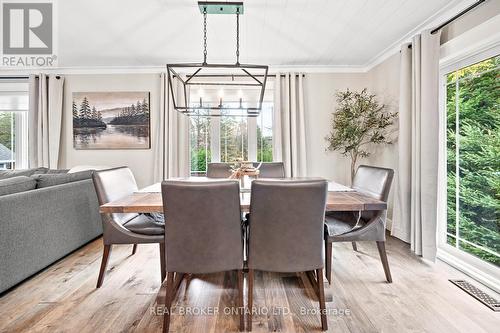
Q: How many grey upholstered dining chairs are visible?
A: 6